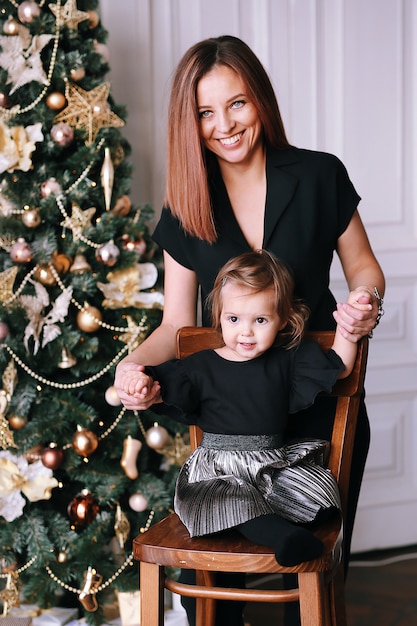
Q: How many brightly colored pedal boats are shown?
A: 0